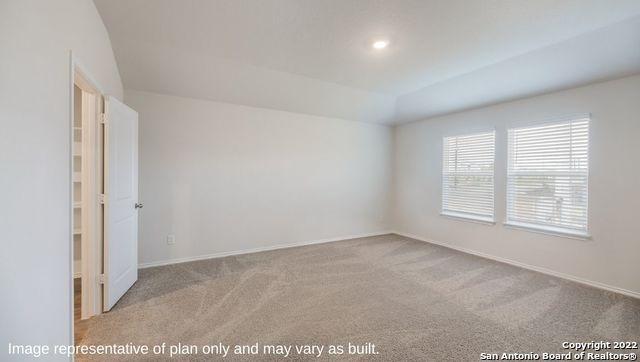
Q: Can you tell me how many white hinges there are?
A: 3